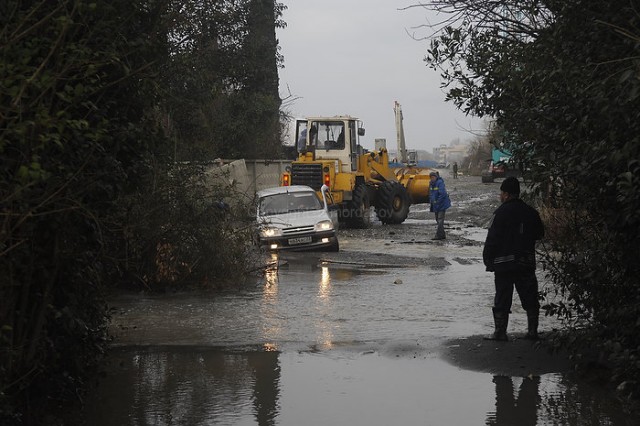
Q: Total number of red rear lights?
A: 2